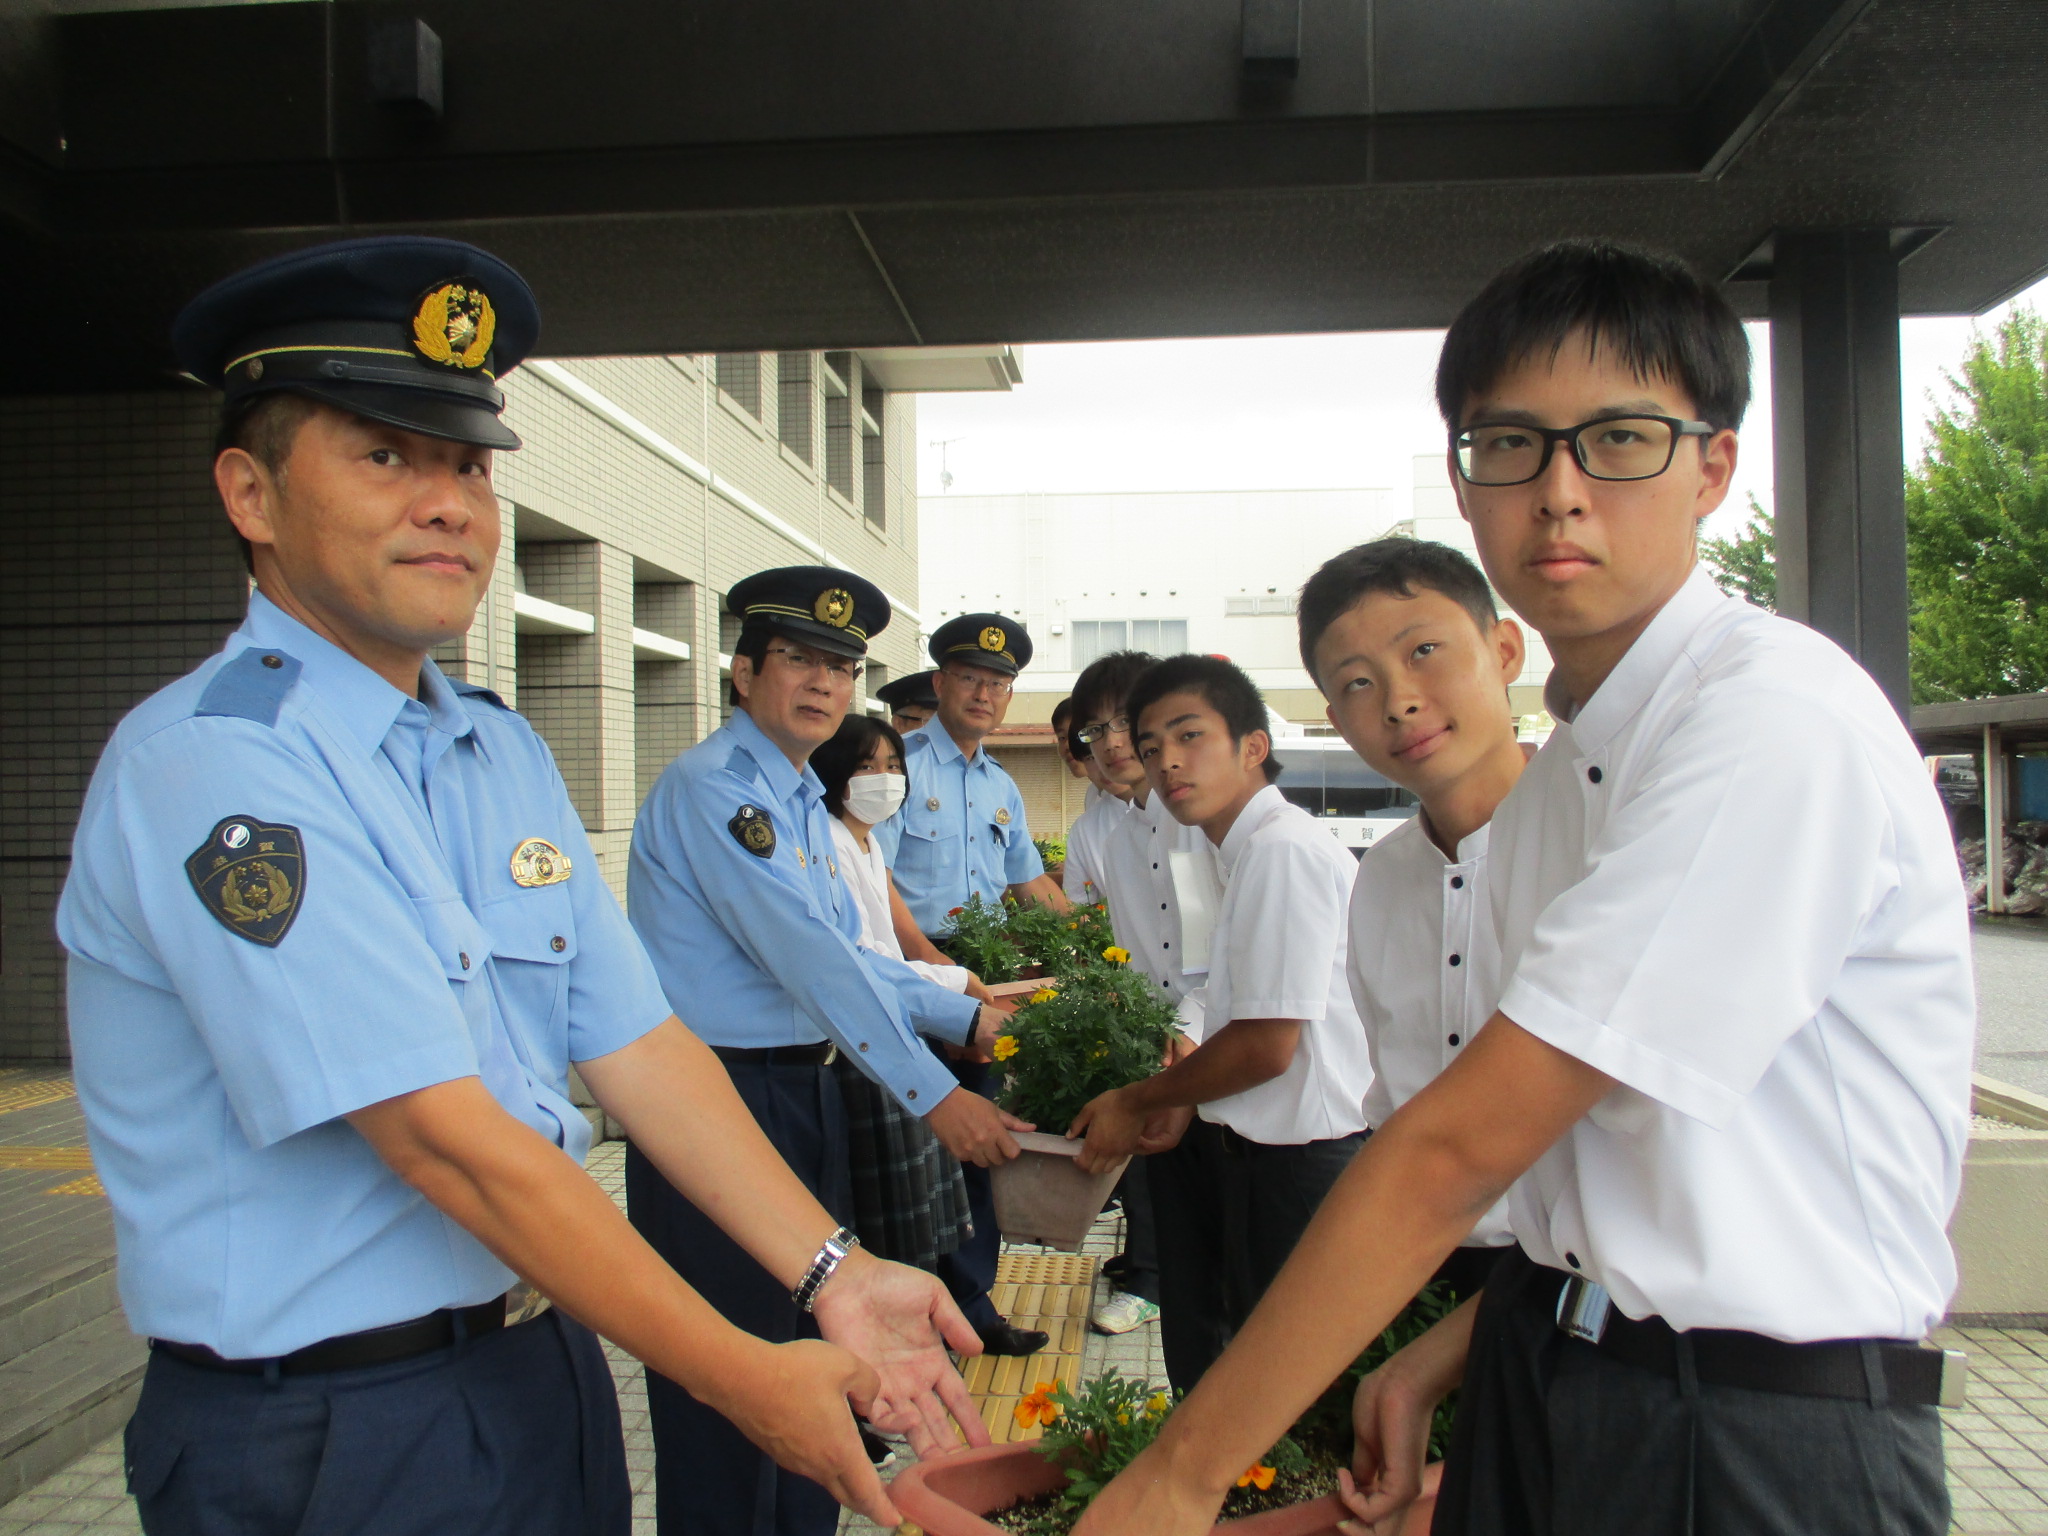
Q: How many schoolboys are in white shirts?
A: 6